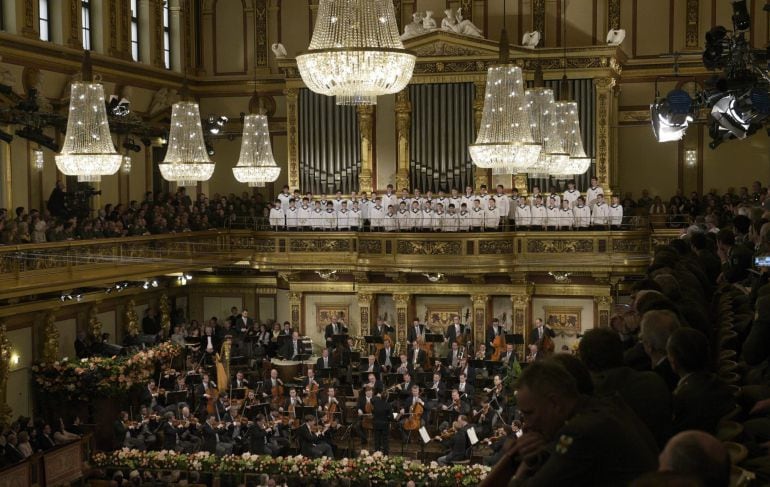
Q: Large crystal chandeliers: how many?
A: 7